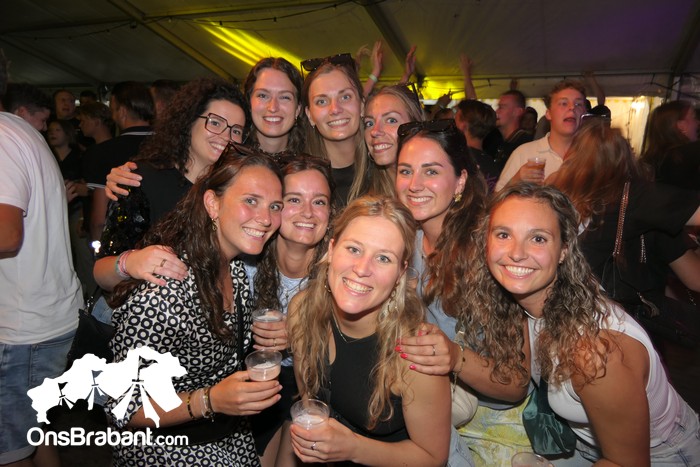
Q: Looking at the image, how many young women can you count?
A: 9